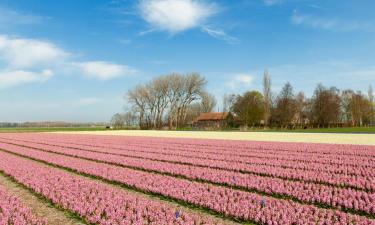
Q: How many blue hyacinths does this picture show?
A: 3